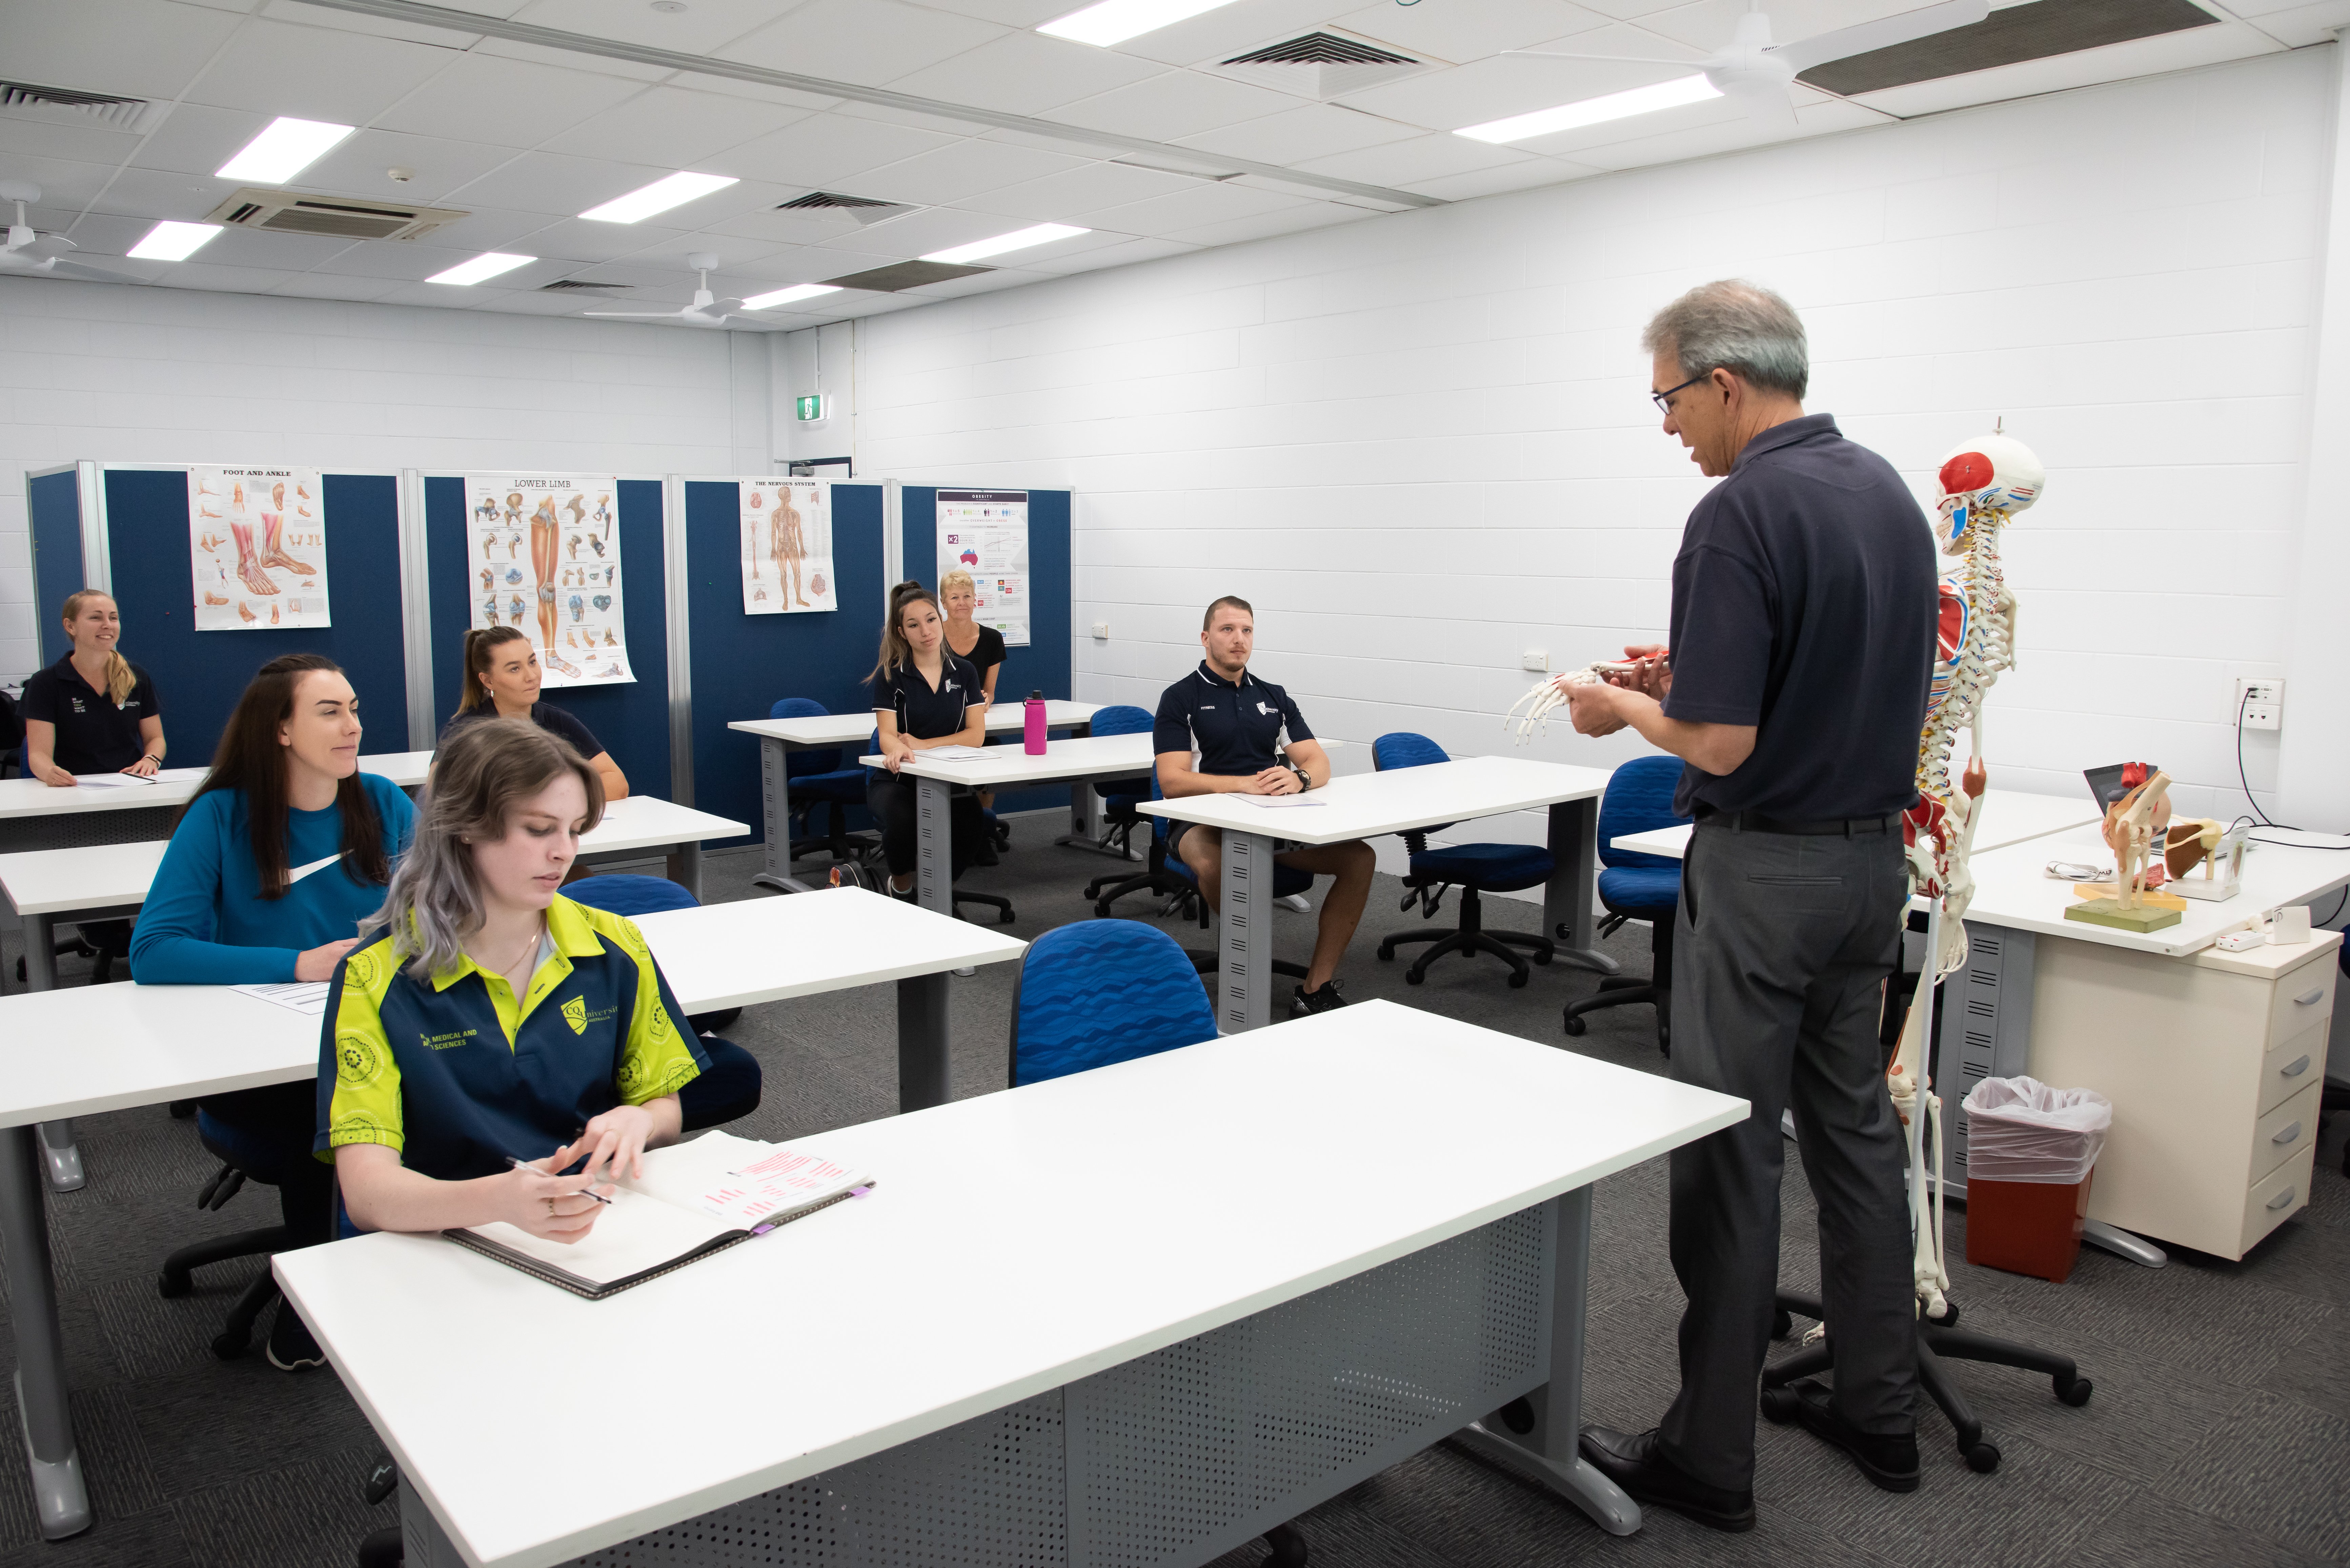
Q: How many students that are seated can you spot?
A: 7